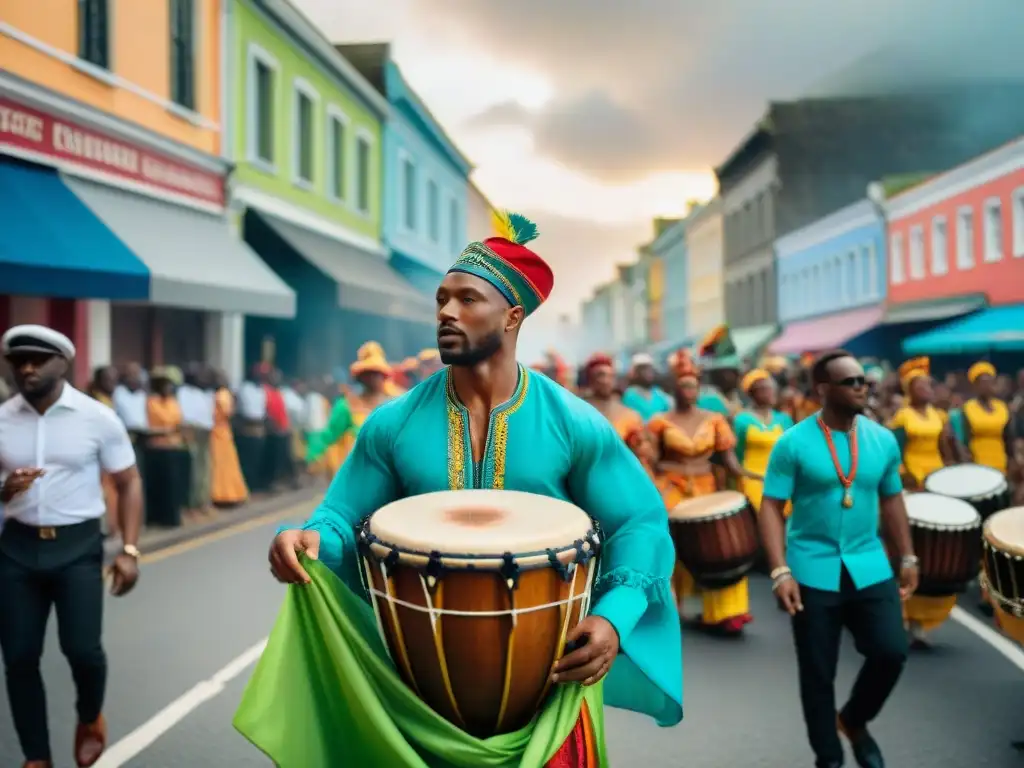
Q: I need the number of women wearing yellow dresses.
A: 3